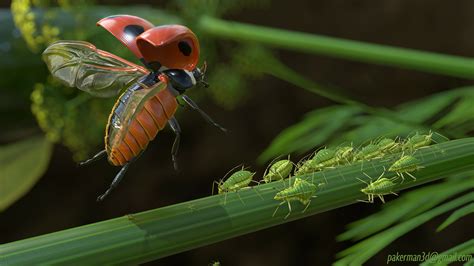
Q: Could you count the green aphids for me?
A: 10